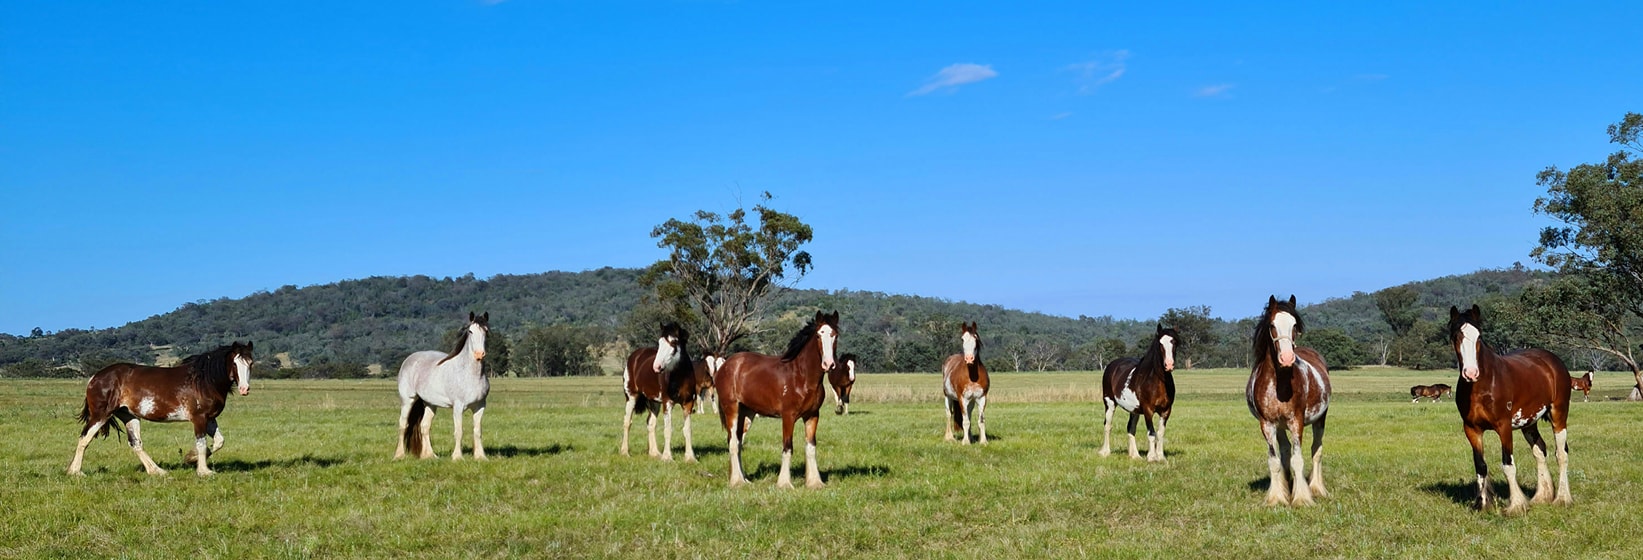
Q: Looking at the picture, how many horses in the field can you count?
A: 13